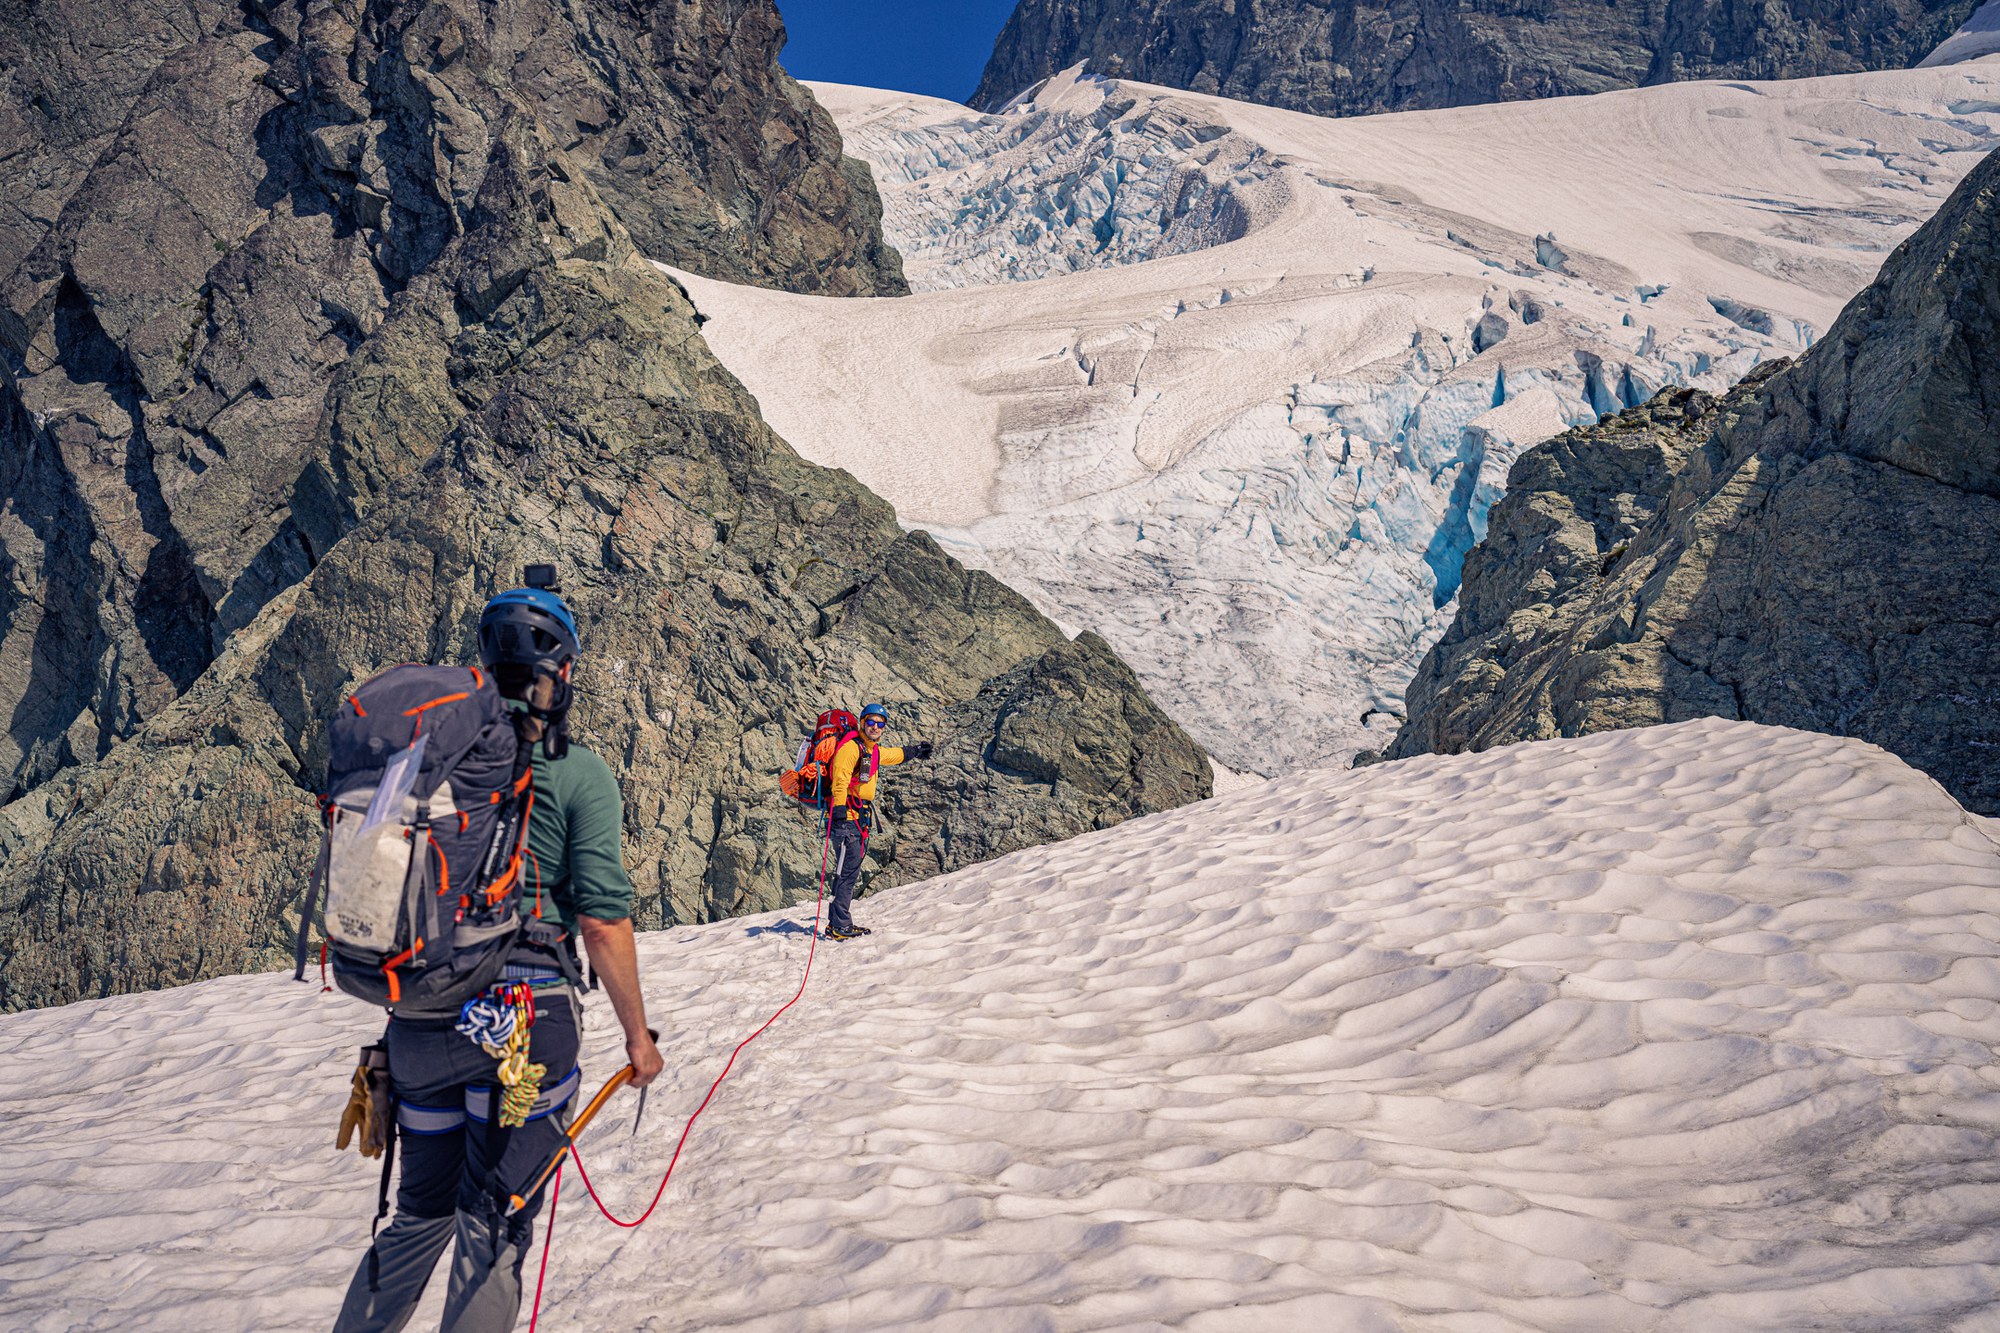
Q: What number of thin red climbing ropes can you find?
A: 1